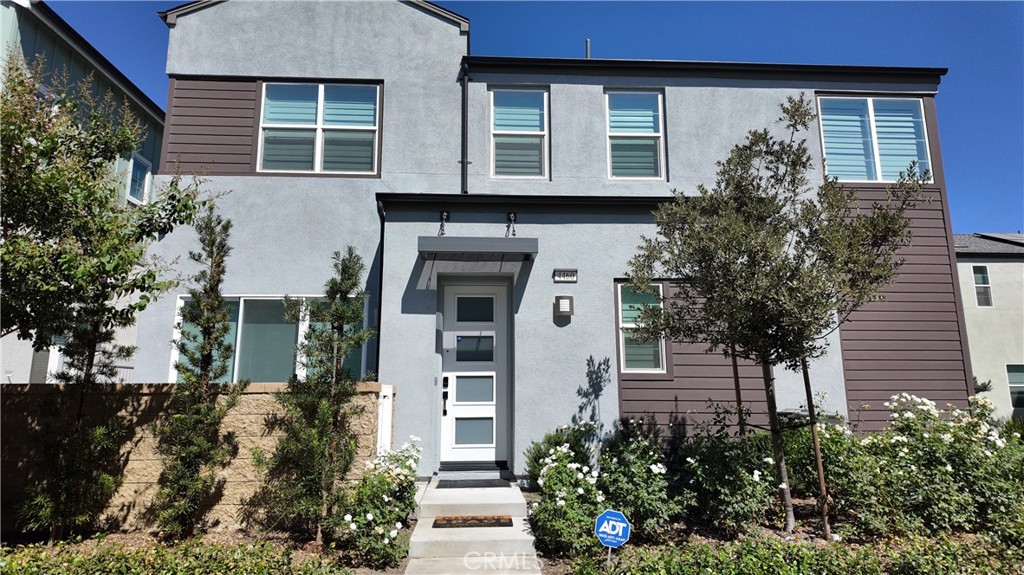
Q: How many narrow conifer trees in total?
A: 3